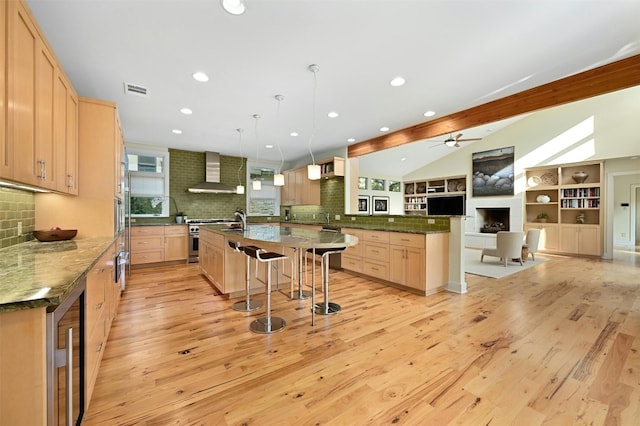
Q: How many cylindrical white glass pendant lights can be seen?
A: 4